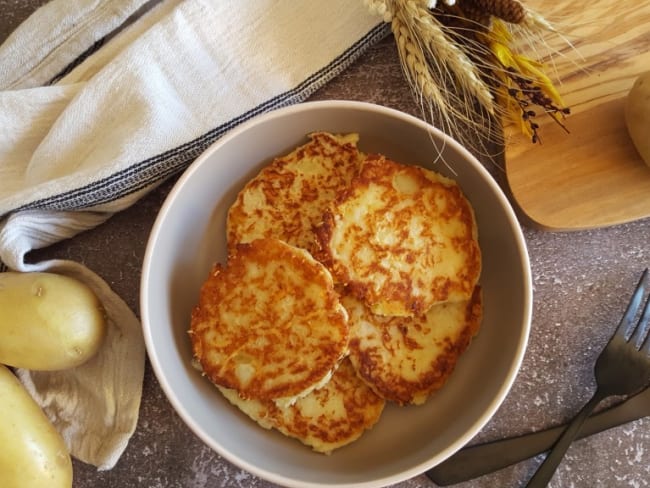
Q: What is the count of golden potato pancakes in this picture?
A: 5